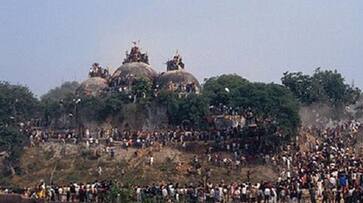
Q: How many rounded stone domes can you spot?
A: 3